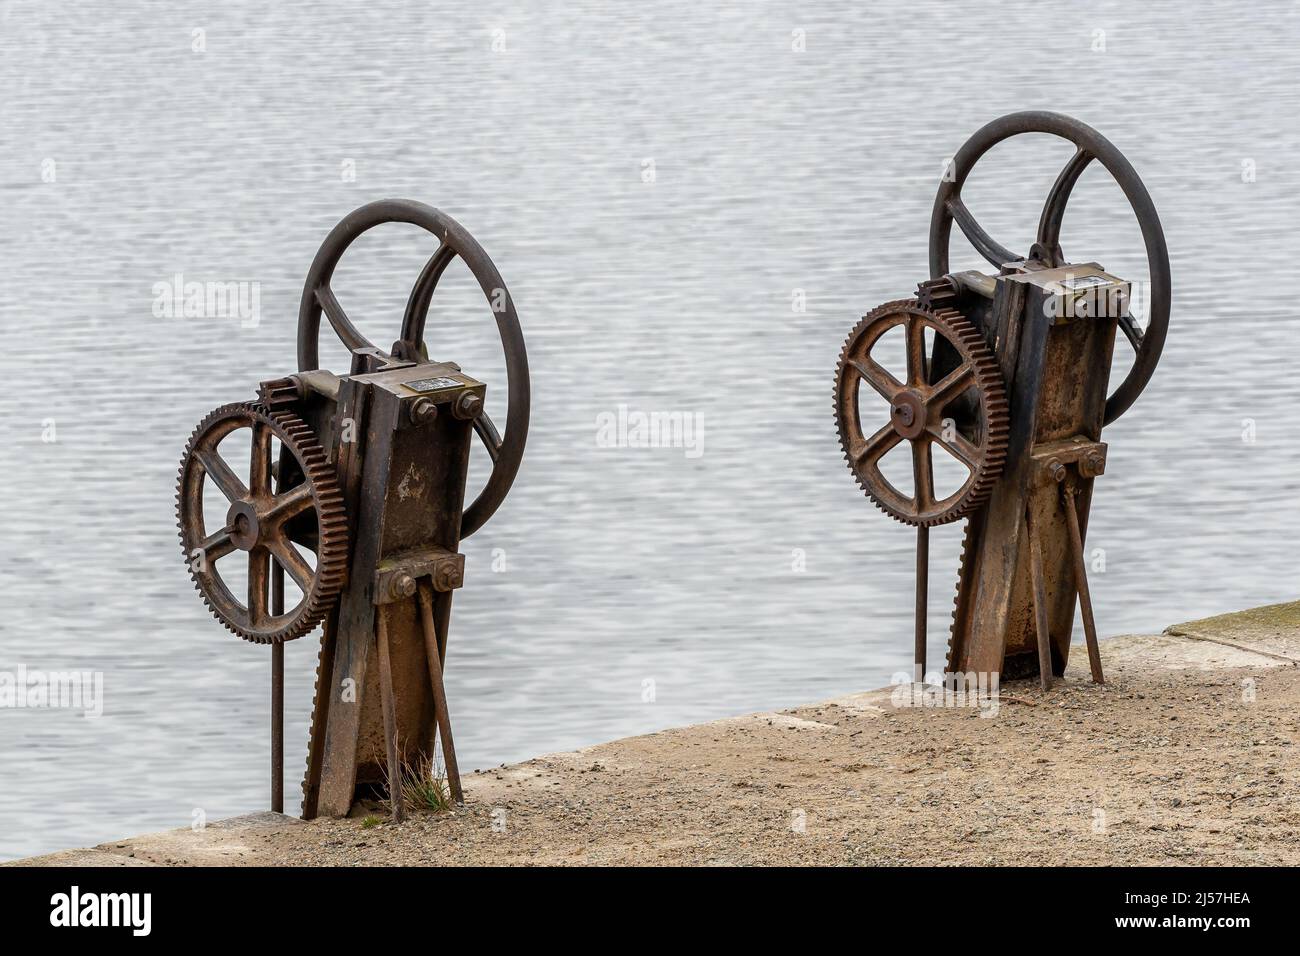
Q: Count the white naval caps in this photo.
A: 0